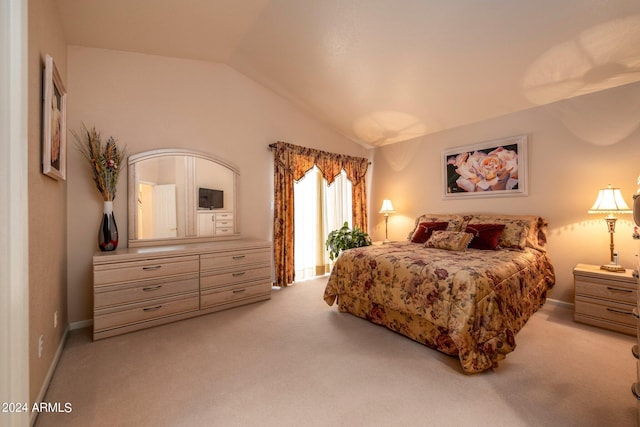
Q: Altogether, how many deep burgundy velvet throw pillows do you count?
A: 2